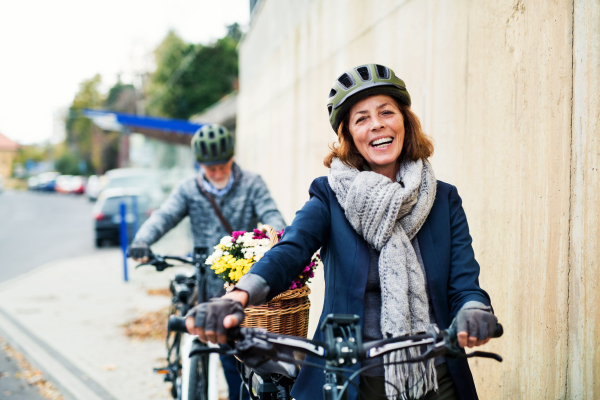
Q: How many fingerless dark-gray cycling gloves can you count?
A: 3